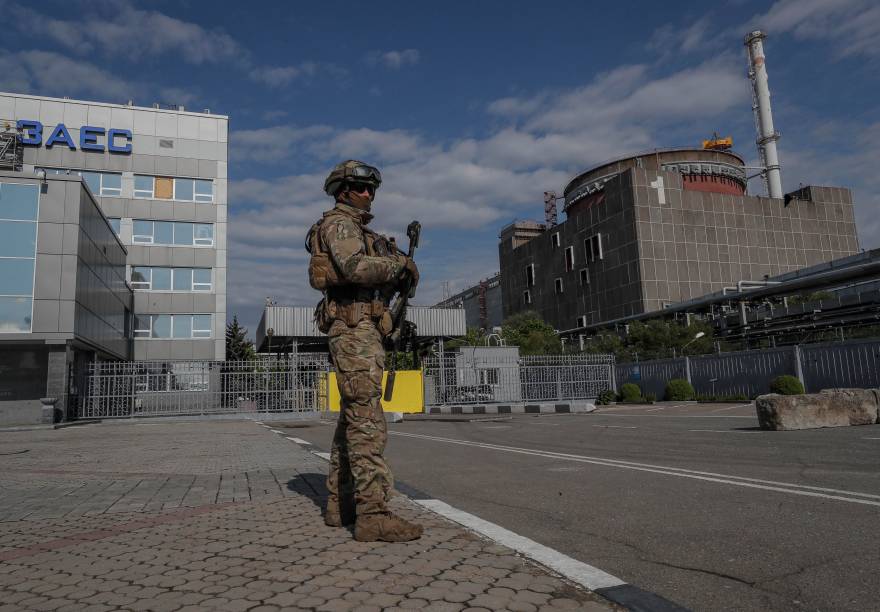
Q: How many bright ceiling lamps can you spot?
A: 0